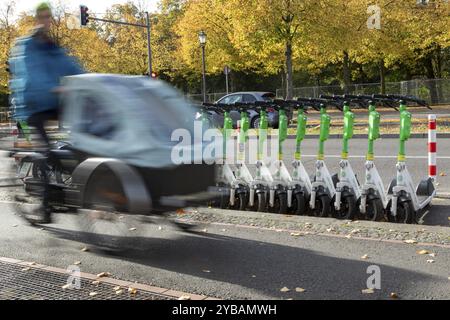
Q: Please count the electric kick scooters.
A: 10